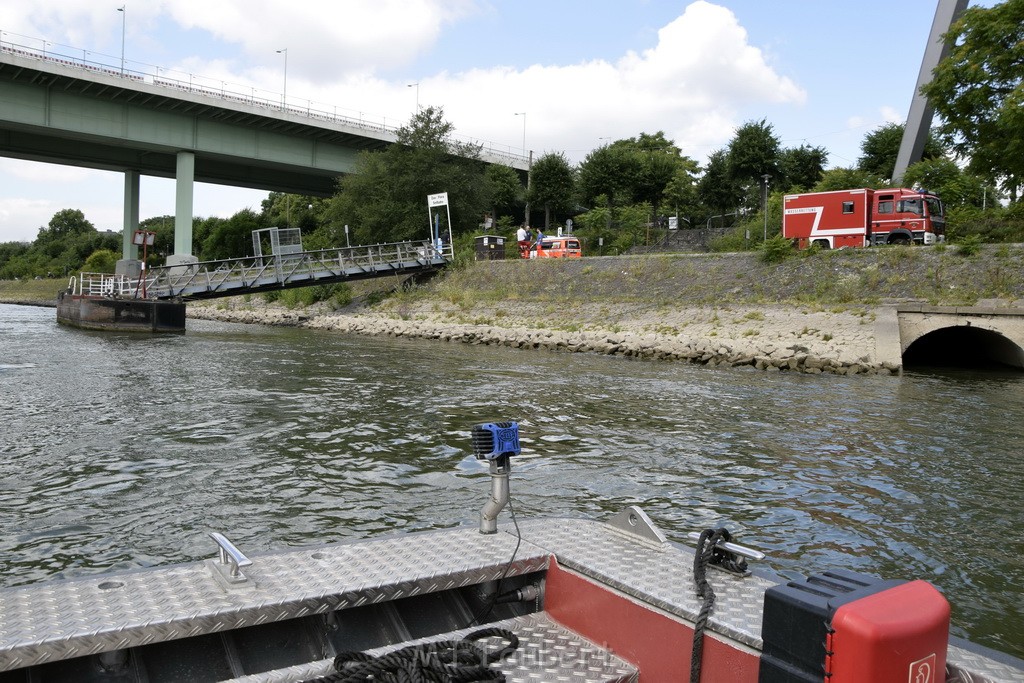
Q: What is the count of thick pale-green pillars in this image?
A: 2